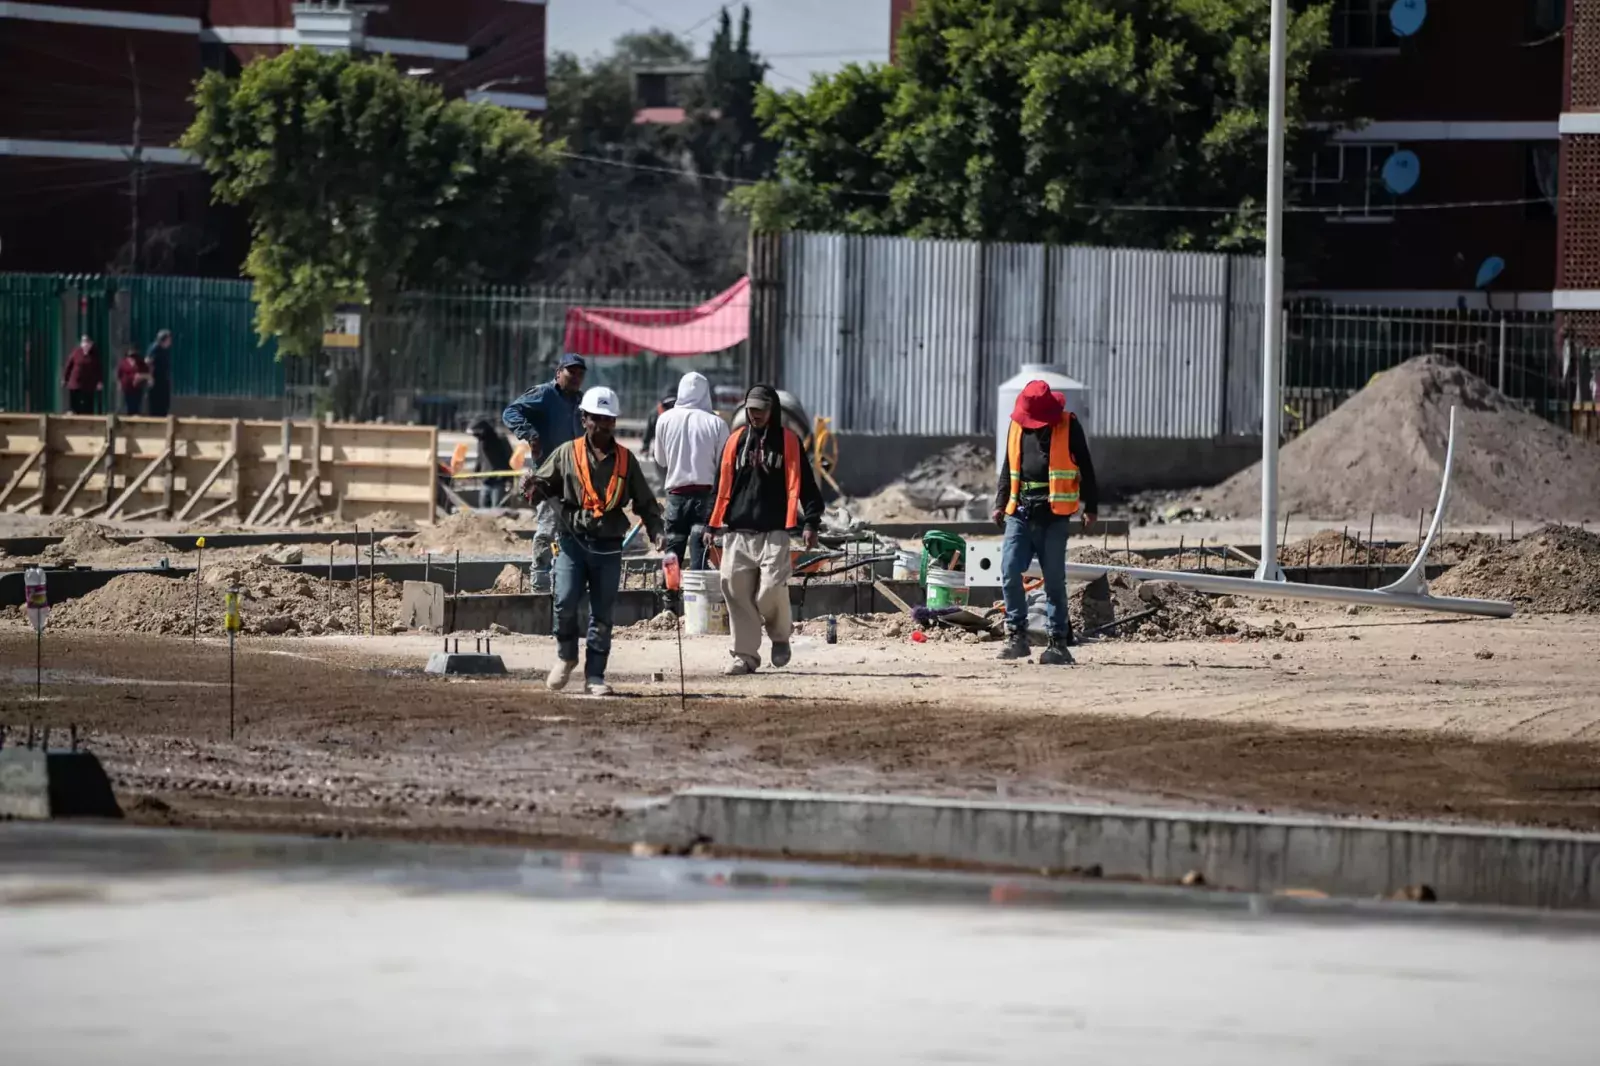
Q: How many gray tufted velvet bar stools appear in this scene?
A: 0